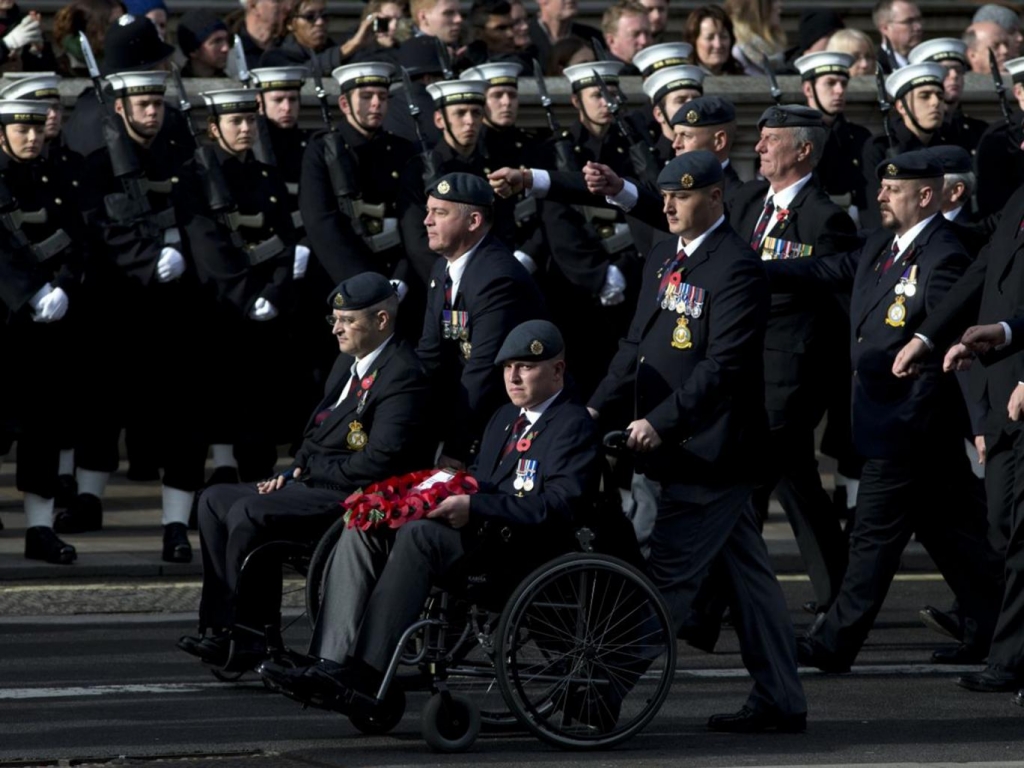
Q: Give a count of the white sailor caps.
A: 15